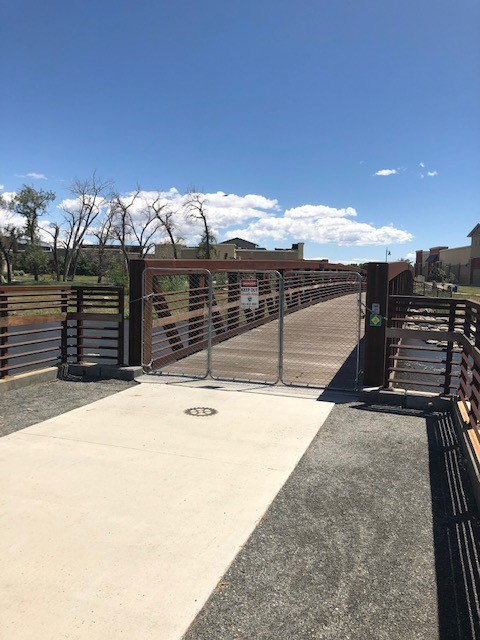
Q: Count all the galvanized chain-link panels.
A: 3